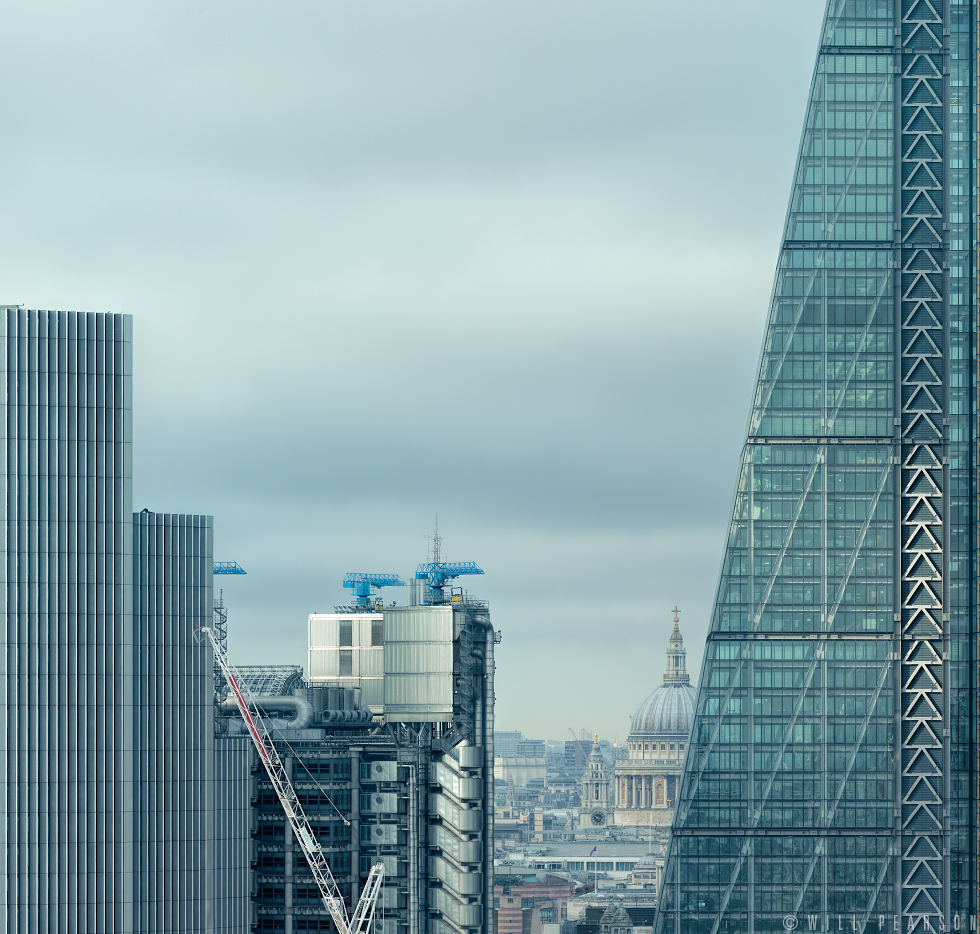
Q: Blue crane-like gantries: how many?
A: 3